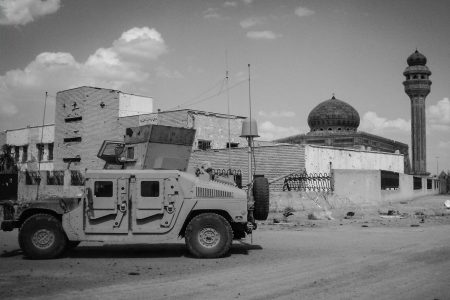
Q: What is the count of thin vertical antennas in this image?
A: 3